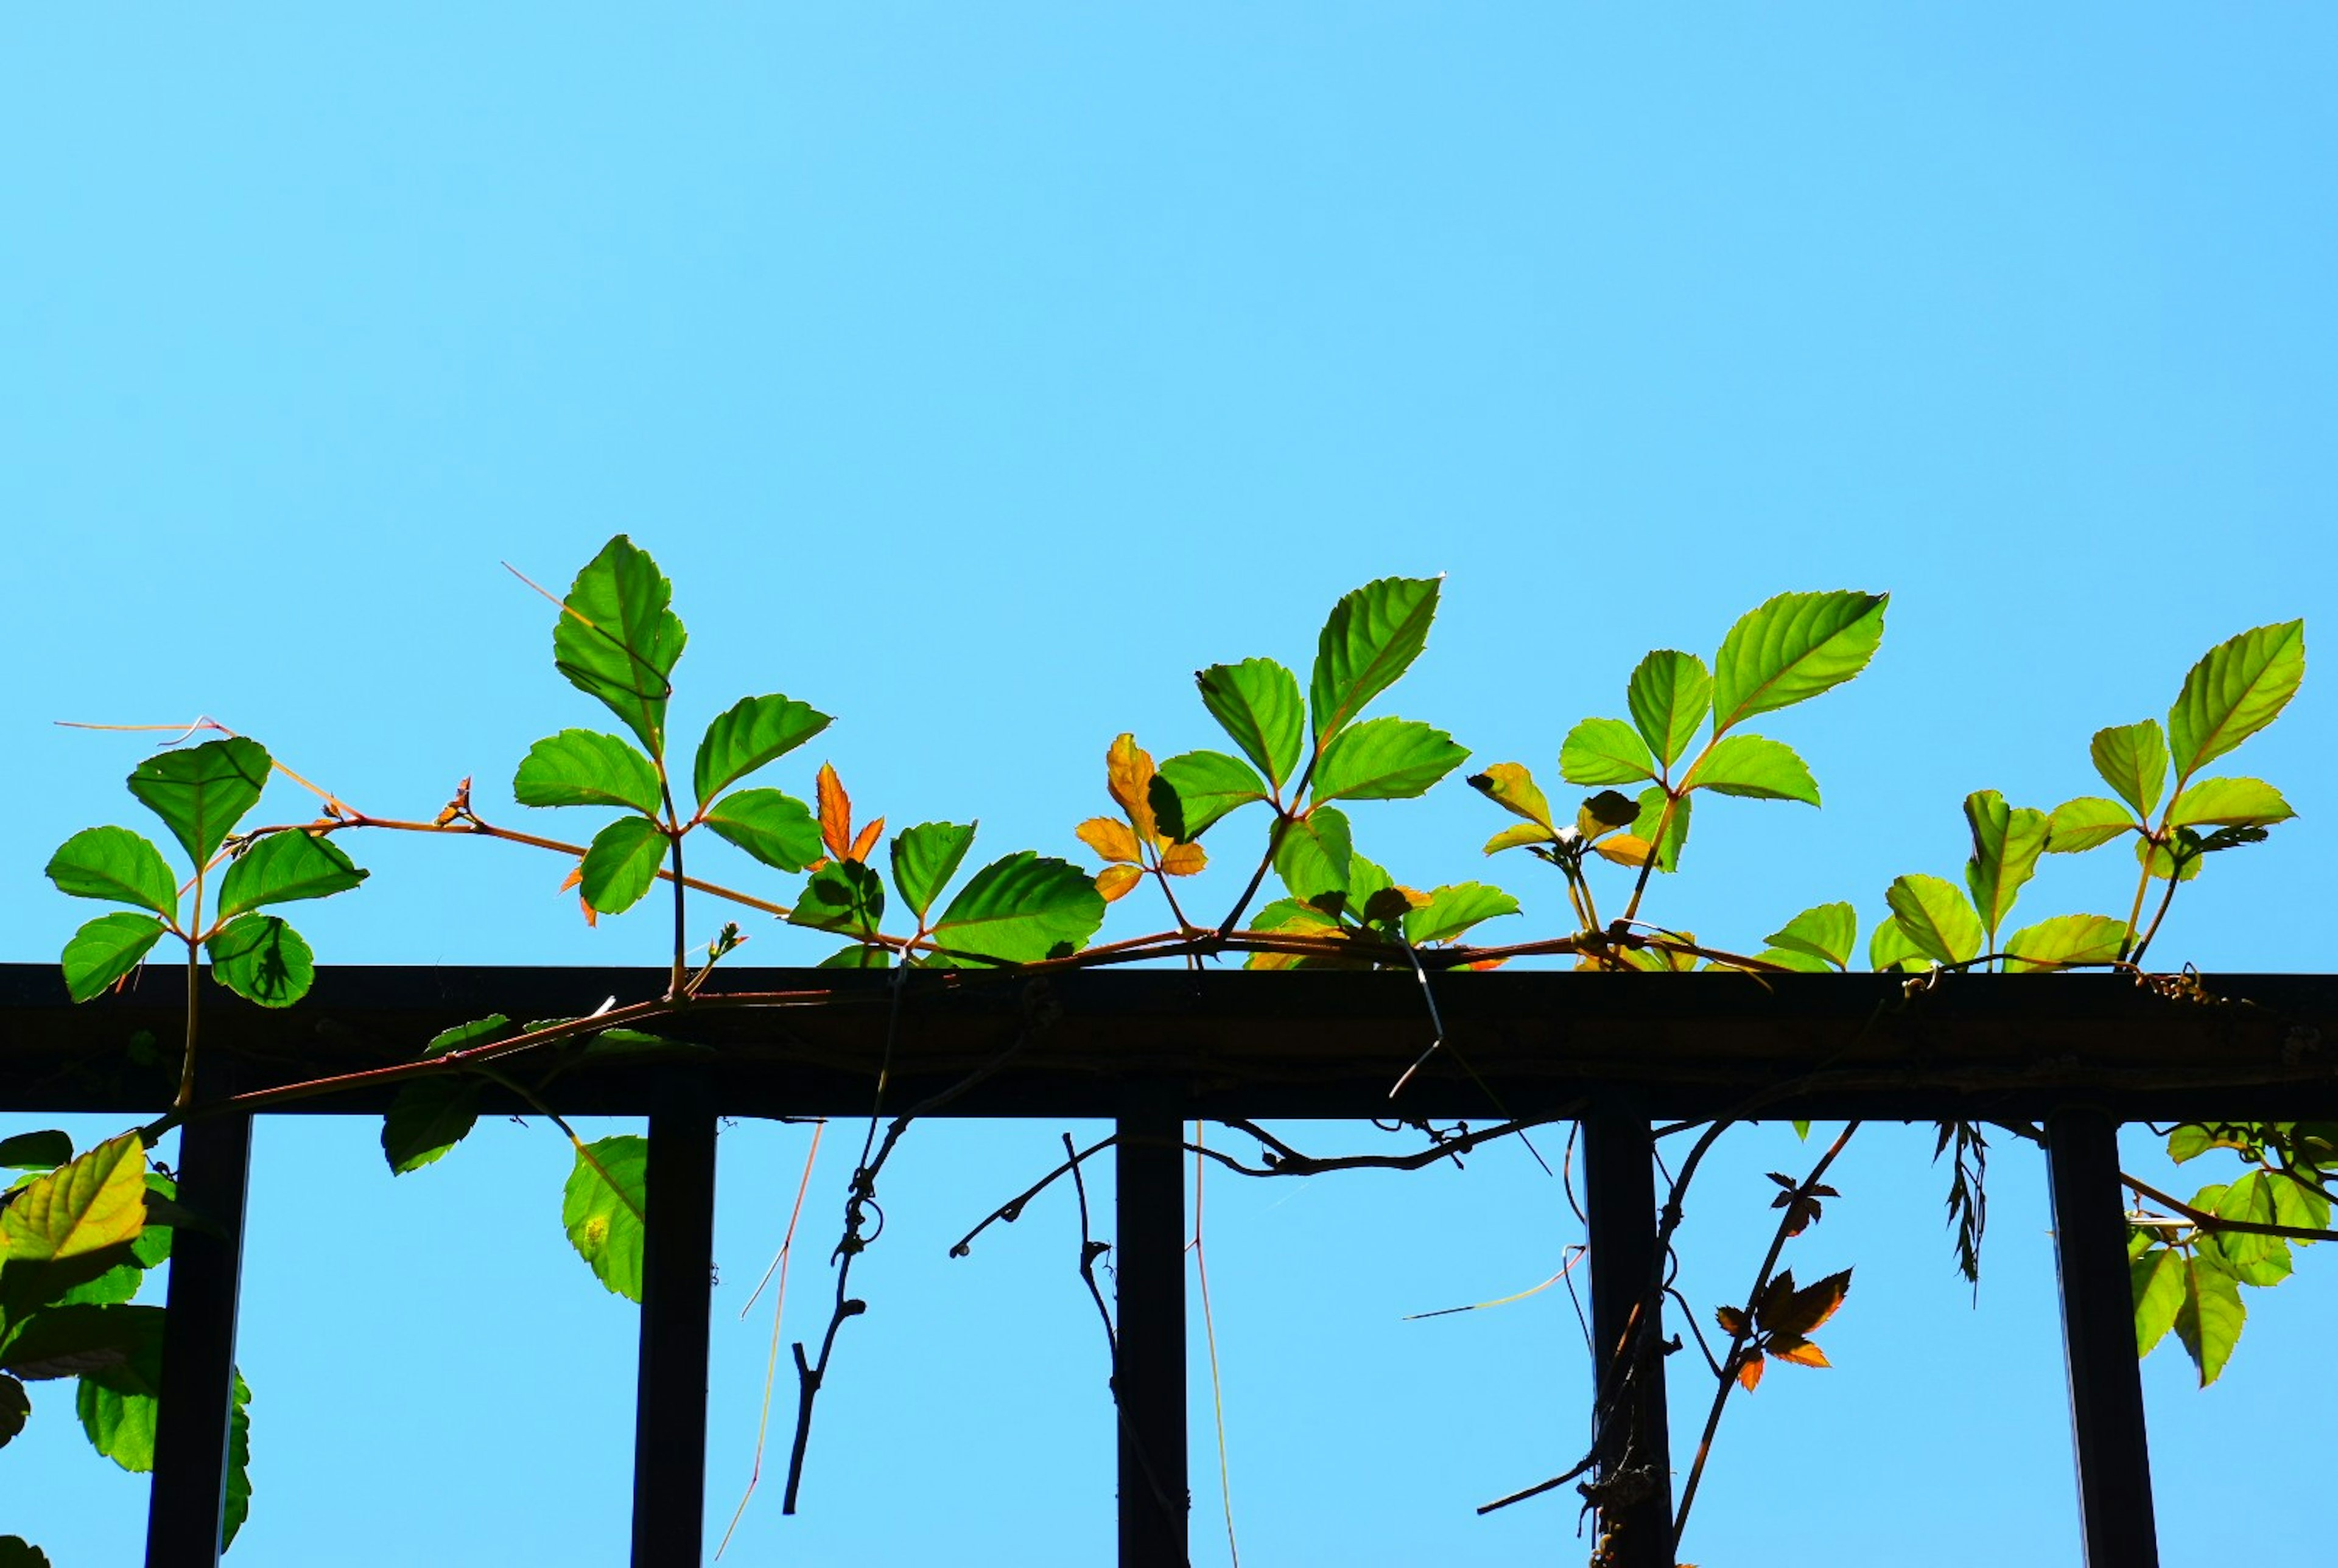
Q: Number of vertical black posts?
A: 5